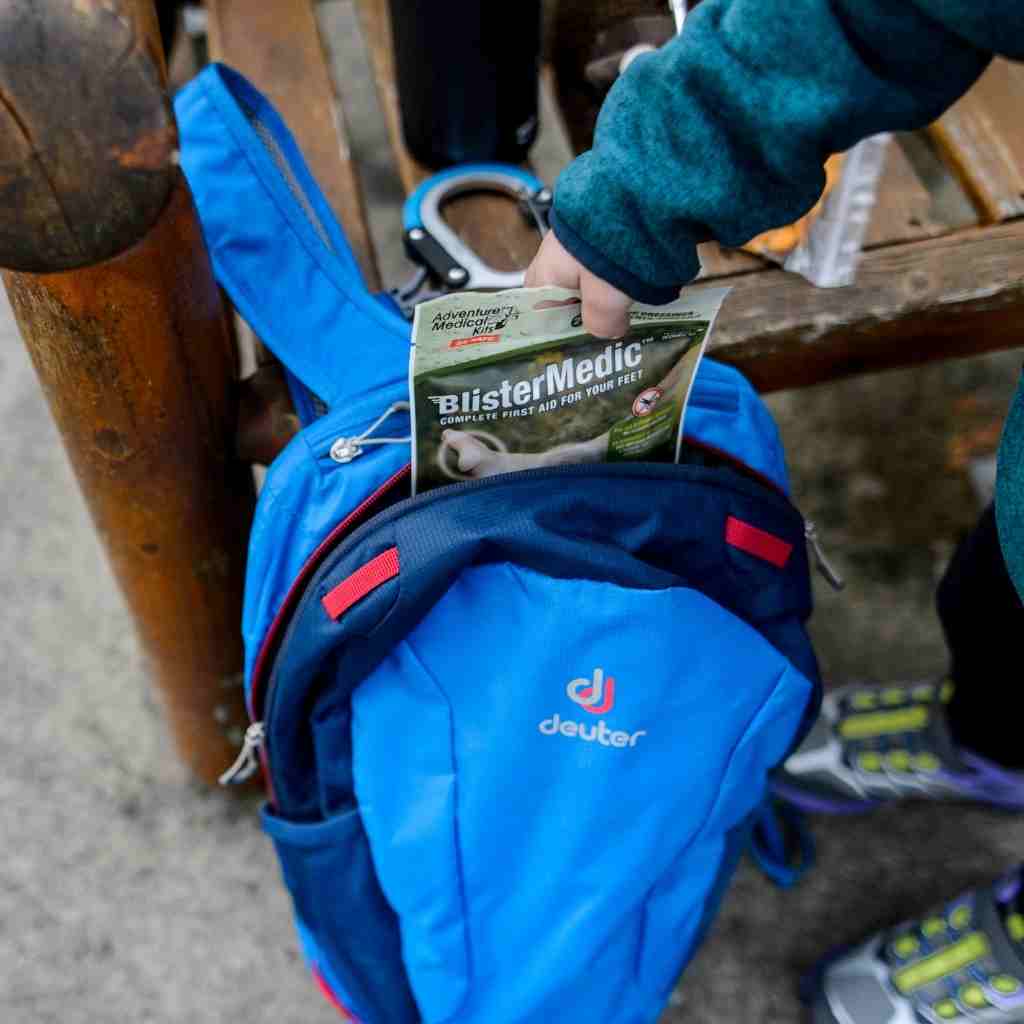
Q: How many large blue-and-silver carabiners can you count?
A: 1